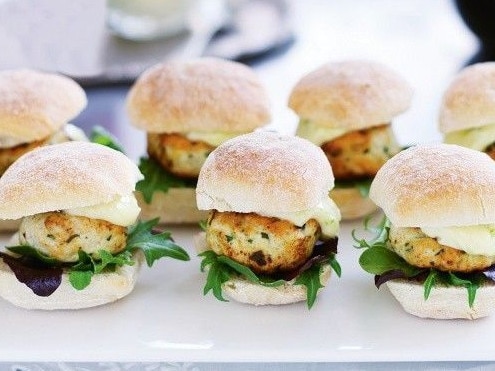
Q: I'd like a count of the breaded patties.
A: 7